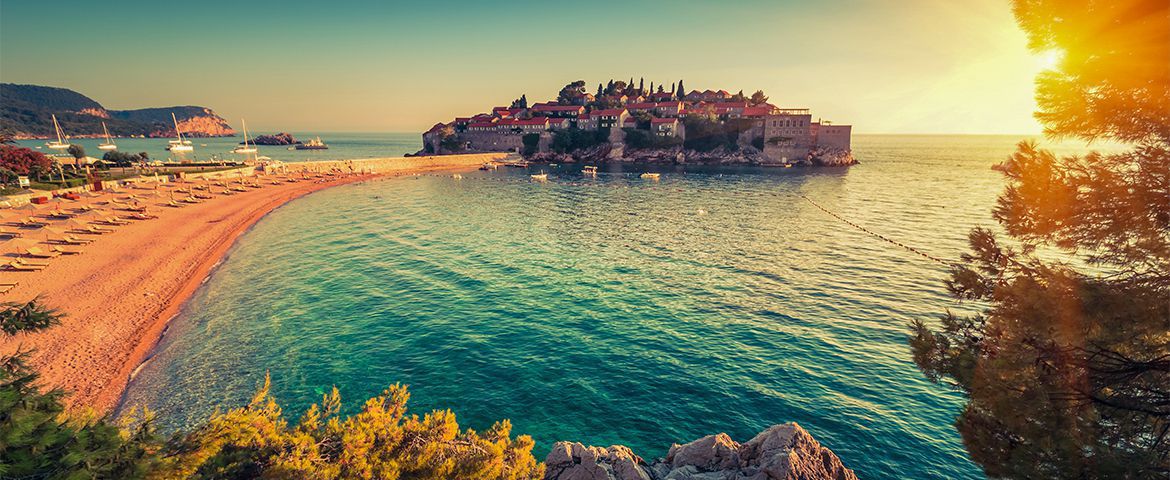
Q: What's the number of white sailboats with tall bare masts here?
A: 4